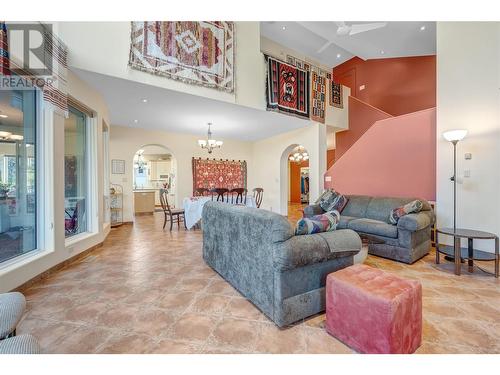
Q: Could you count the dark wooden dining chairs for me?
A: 5